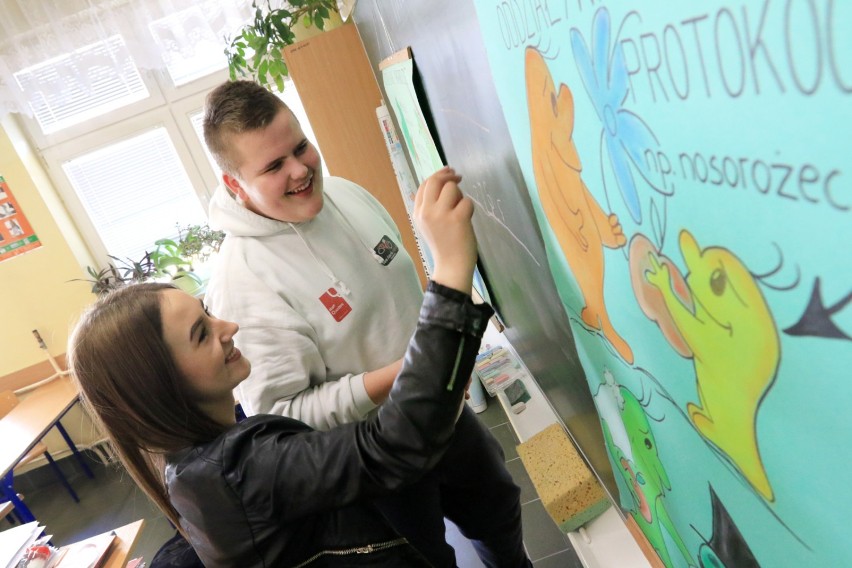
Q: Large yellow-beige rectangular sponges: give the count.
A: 1